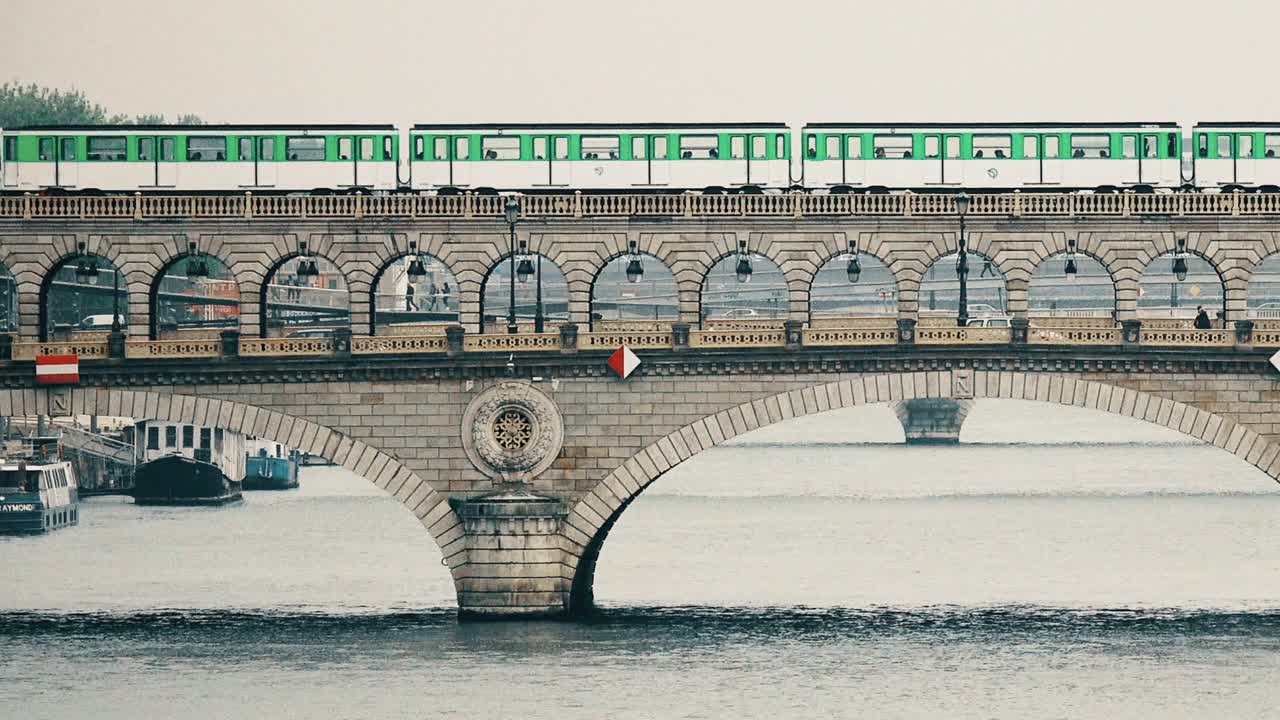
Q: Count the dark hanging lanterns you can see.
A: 11